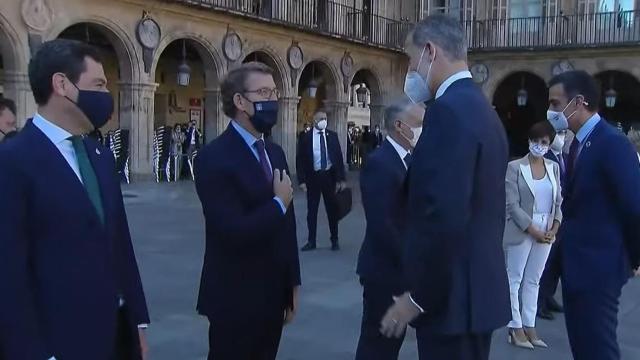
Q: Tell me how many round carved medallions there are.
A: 7